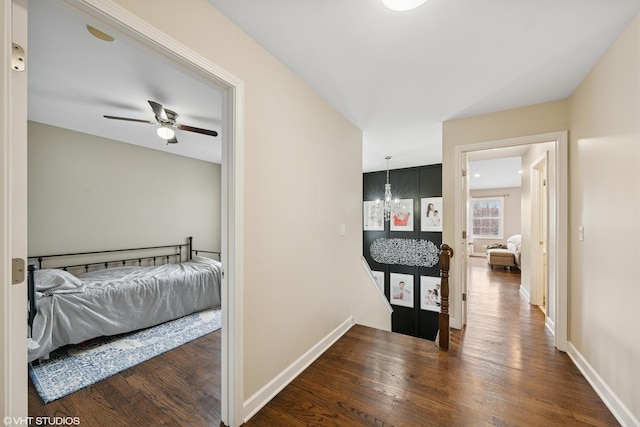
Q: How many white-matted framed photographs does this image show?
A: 6